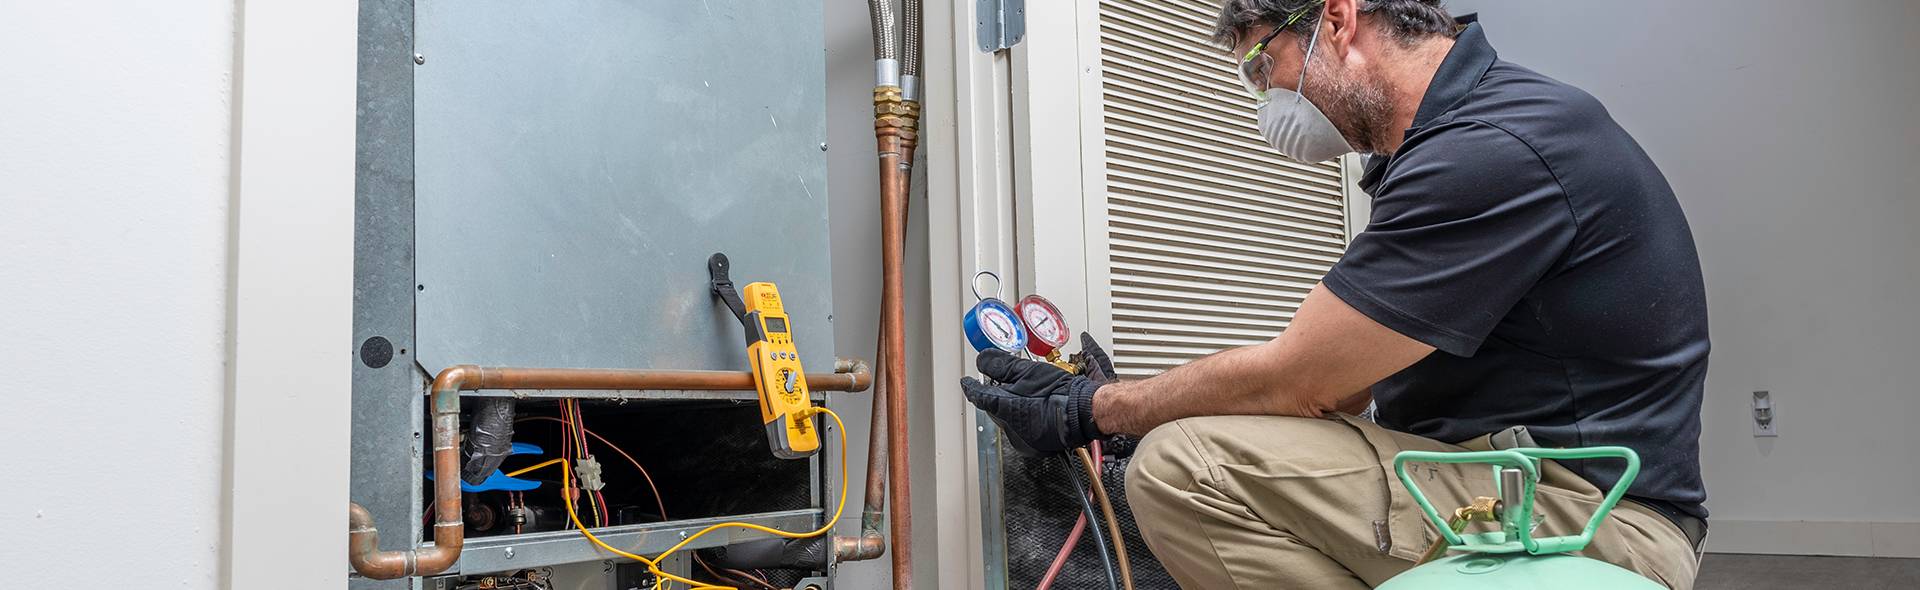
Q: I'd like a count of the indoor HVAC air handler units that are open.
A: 1